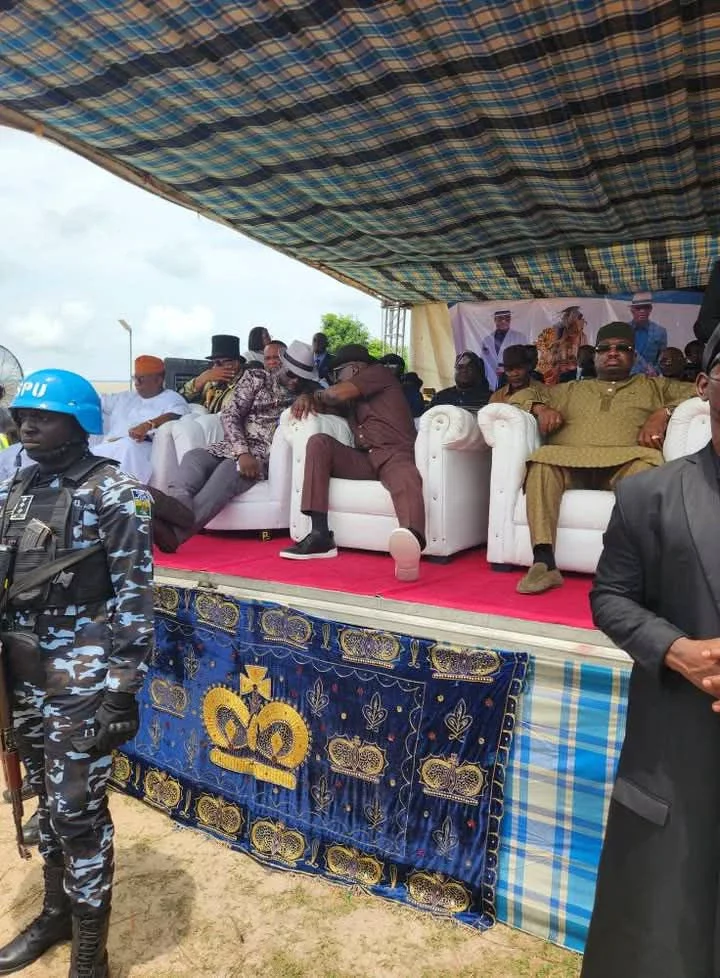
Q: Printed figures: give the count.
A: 3